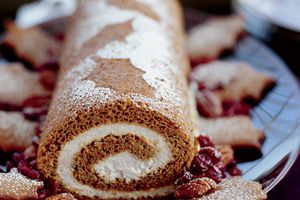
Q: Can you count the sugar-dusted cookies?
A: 8